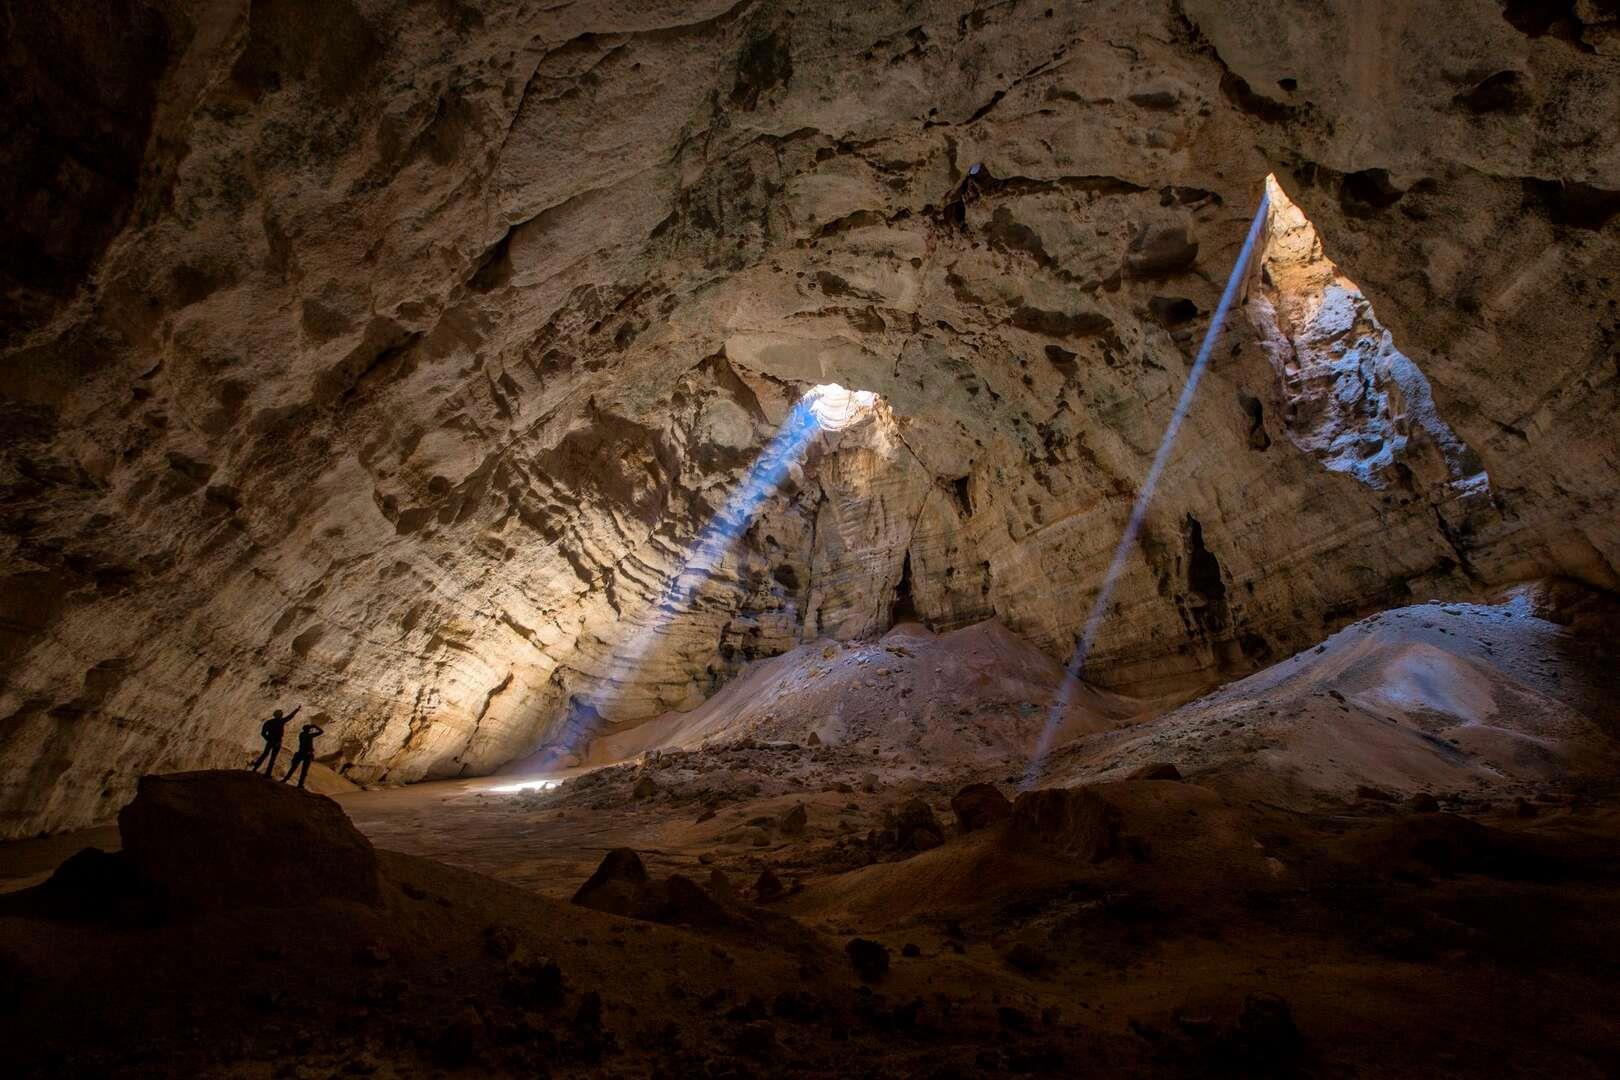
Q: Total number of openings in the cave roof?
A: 2